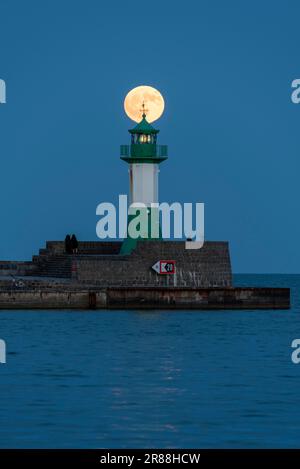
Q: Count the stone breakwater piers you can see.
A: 1